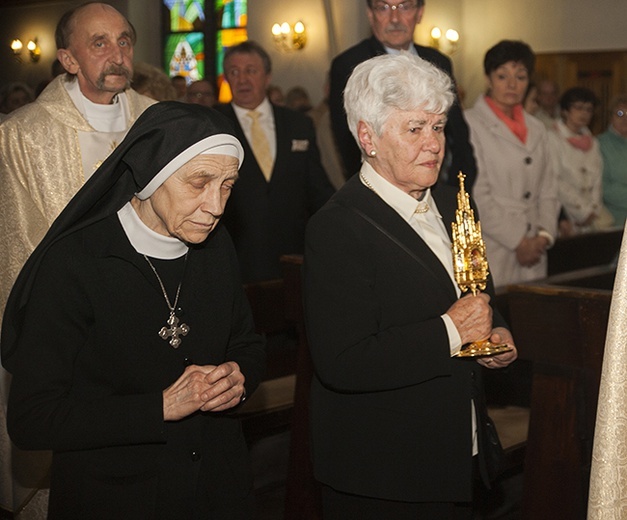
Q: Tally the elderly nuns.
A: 1